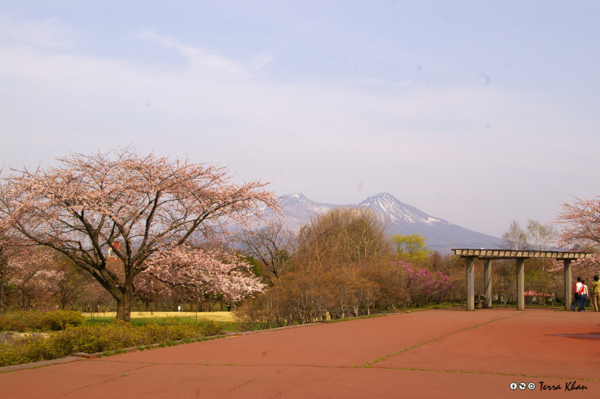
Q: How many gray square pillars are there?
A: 4